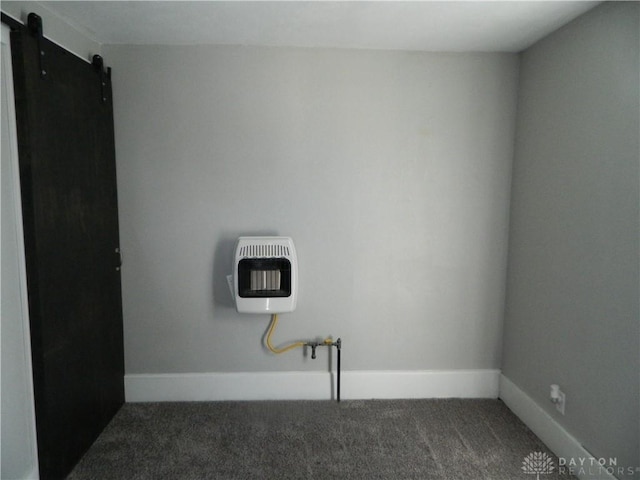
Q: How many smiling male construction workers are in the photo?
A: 0